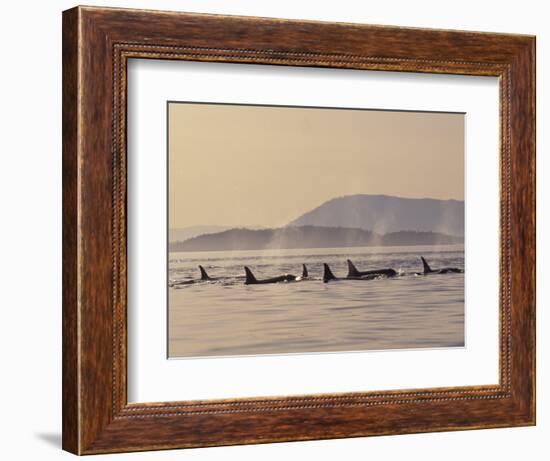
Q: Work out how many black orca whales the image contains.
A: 6